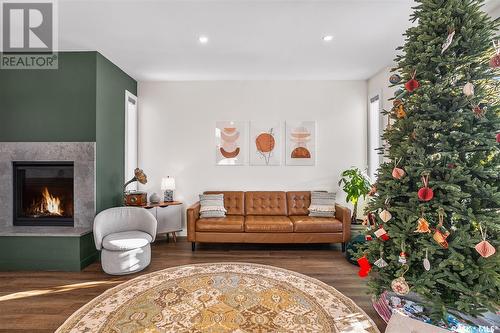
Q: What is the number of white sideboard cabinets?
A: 1